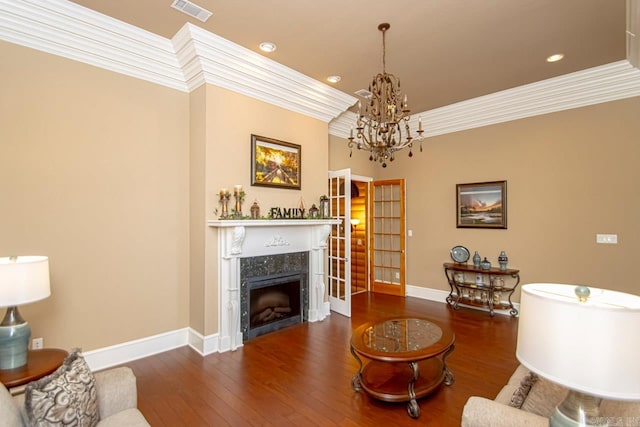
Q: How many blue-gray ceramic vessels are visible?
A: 3